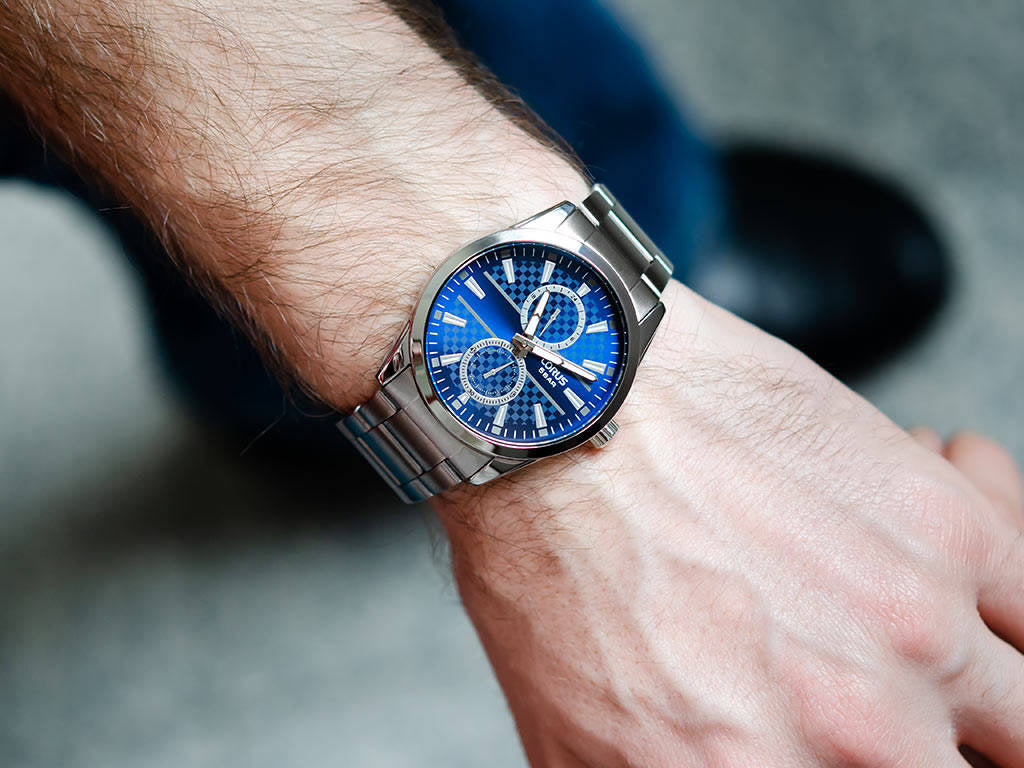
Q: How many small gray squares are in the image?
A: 12